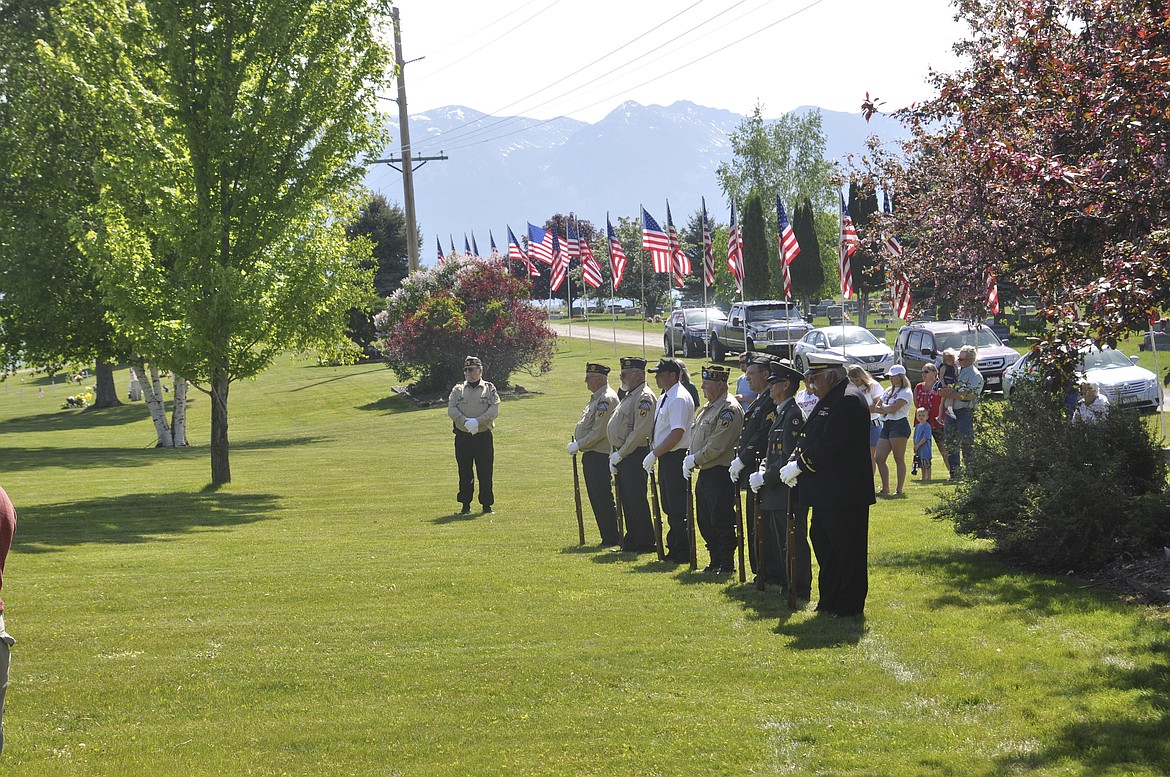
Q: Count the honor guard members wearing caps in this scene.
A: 8